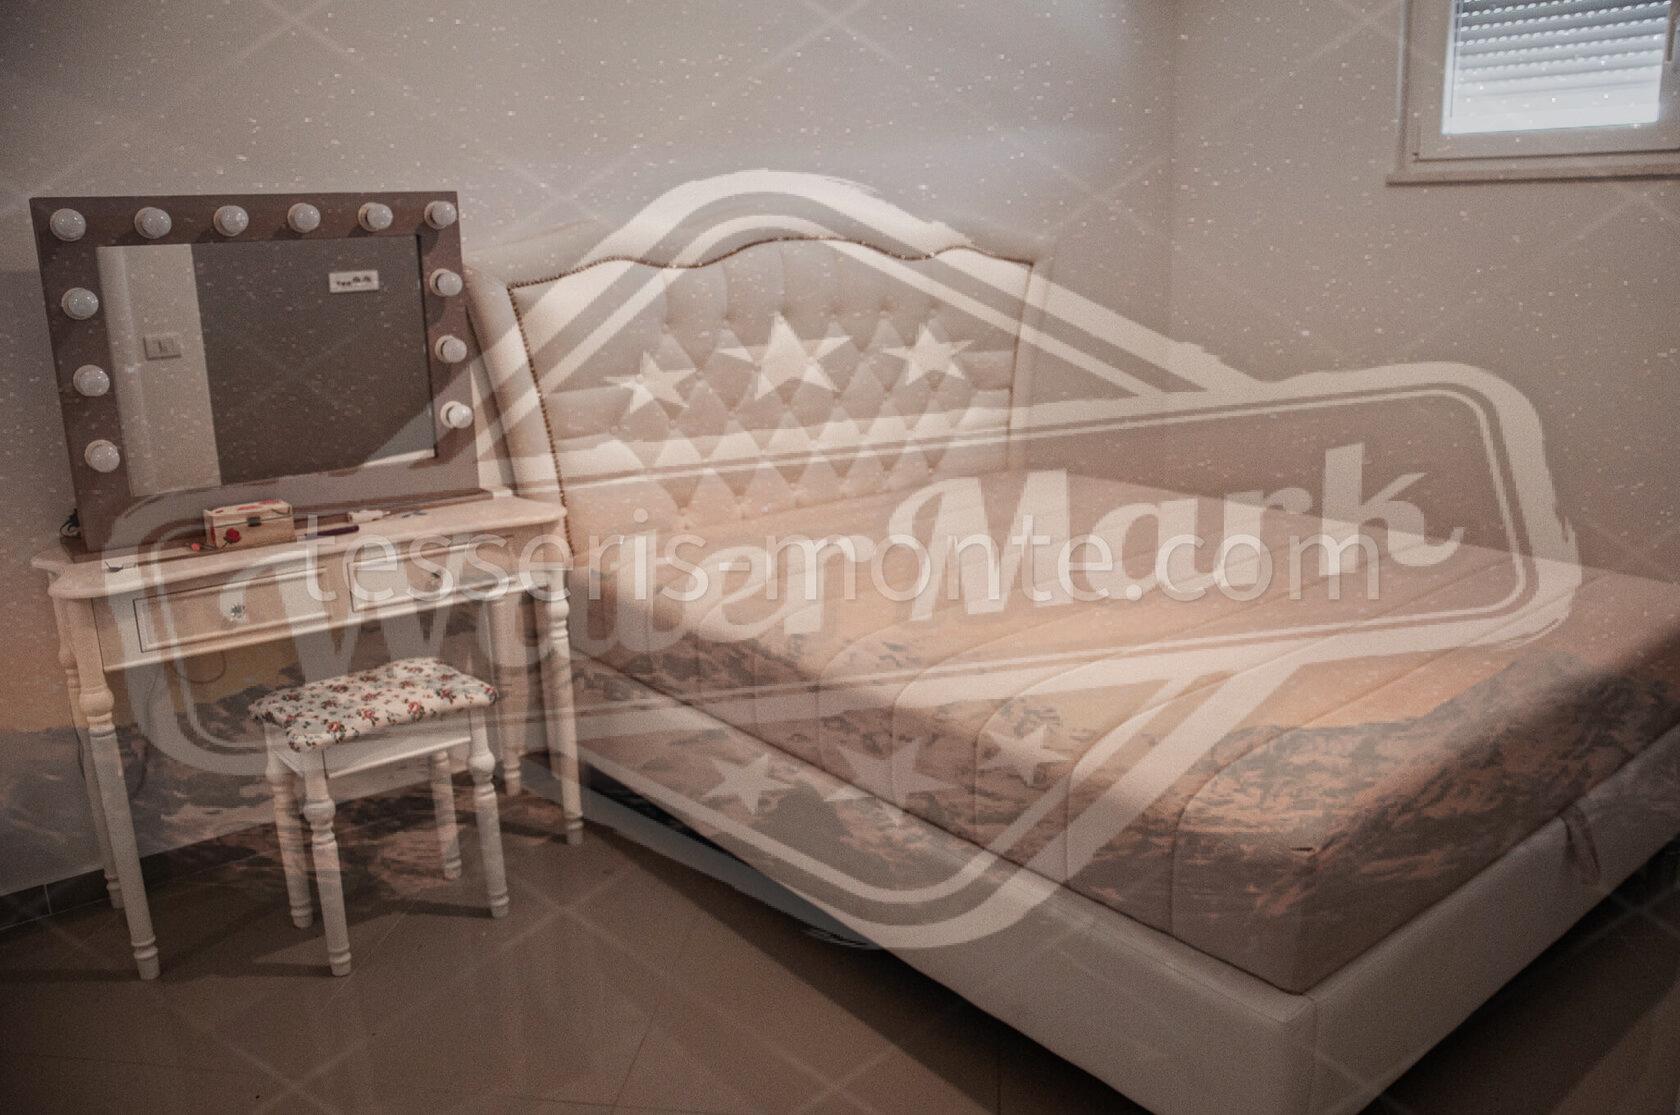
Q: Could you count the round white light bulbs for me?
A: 12